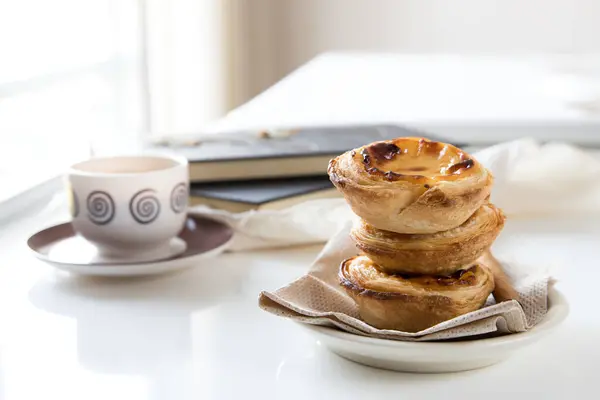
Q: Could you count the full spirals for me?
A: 2